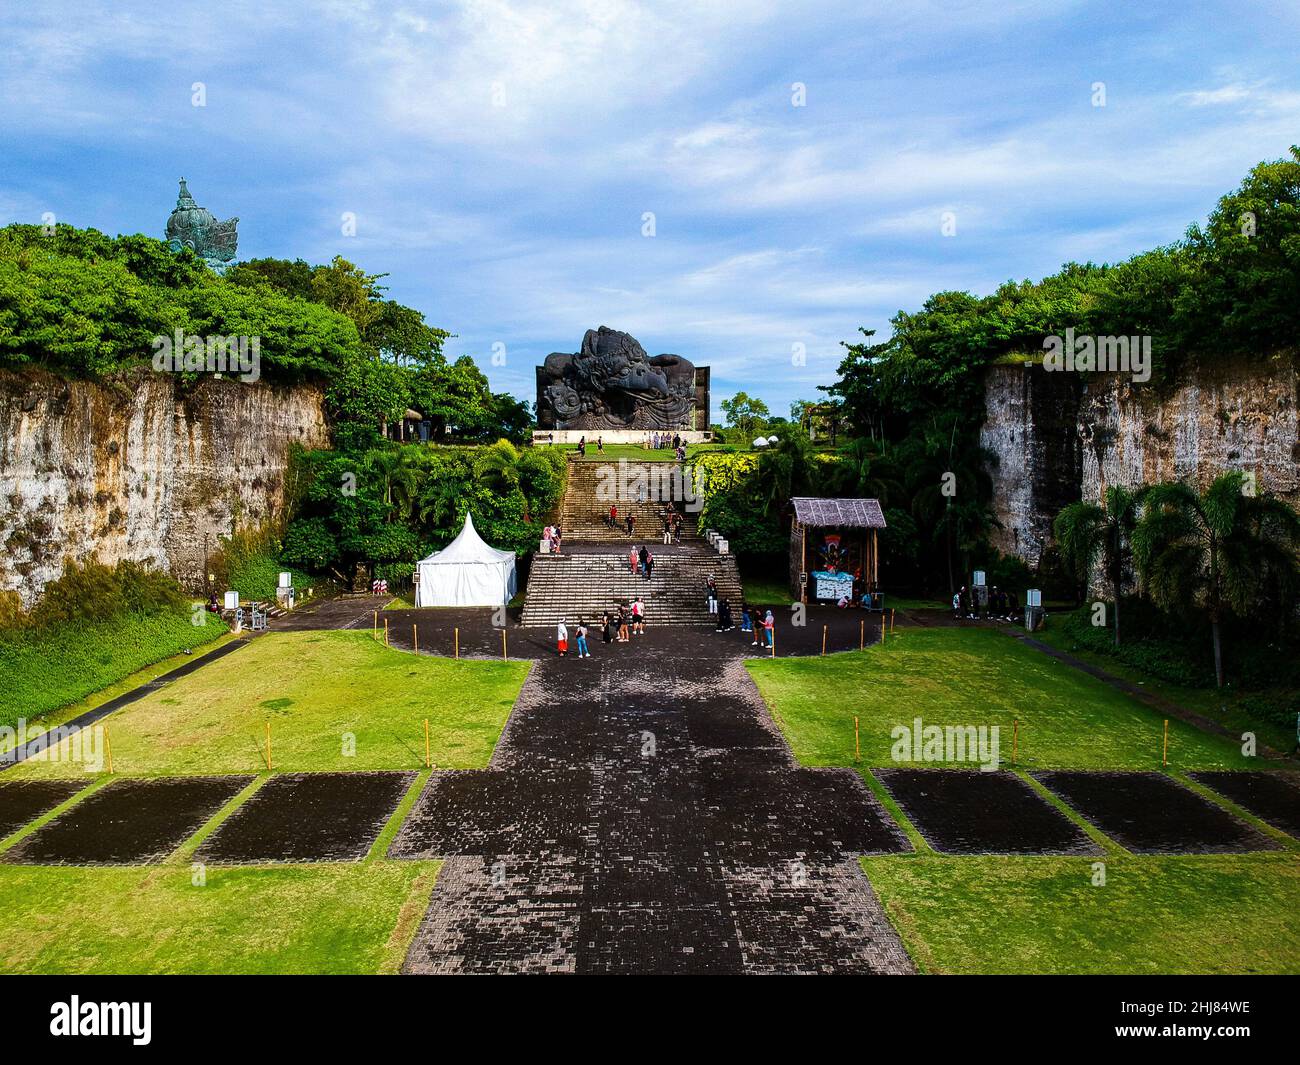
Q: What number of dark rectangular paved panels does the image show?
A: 6